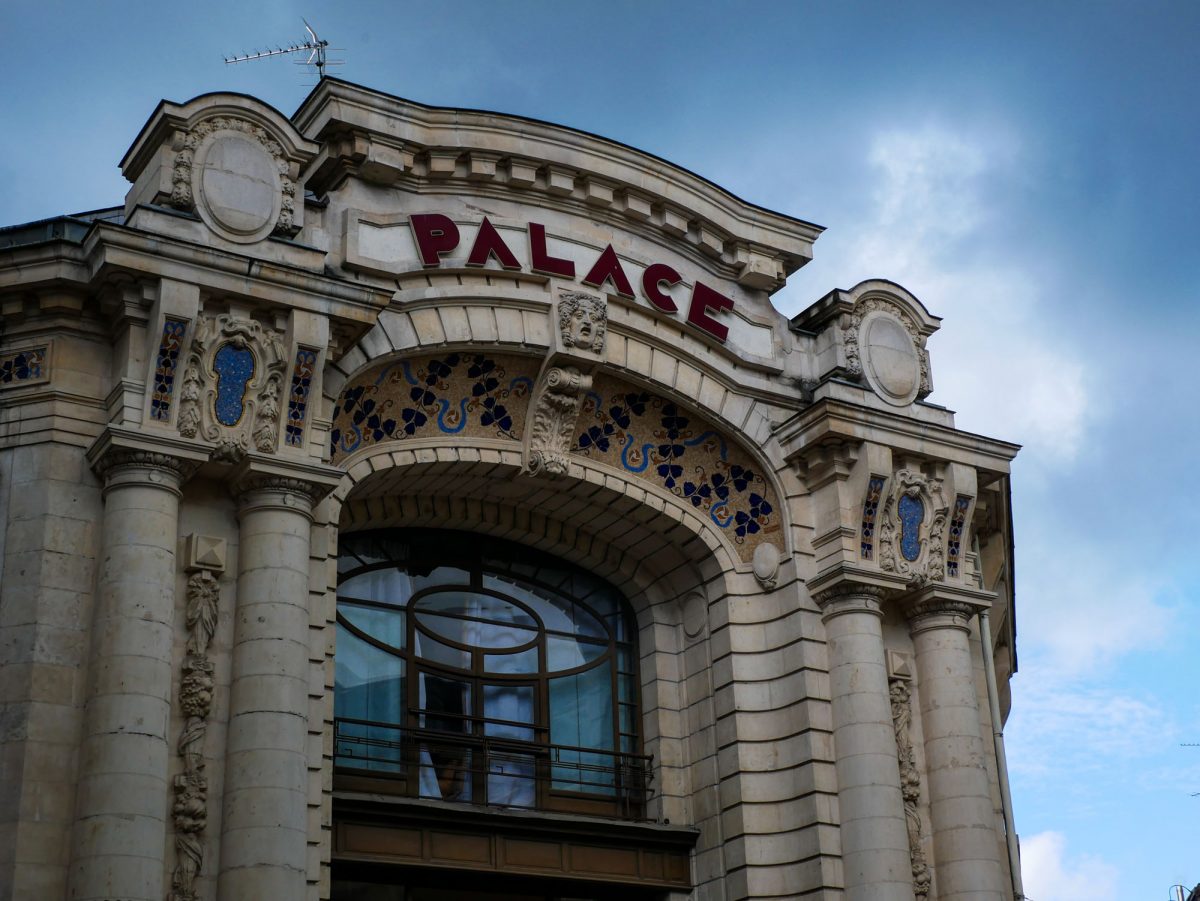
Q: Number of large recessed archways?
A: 1